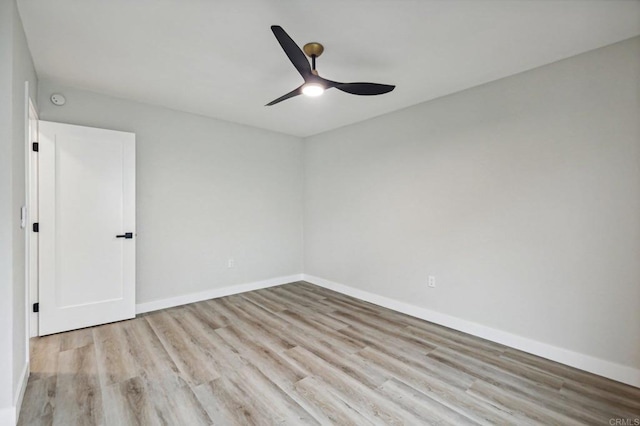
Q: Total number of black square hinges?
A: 3